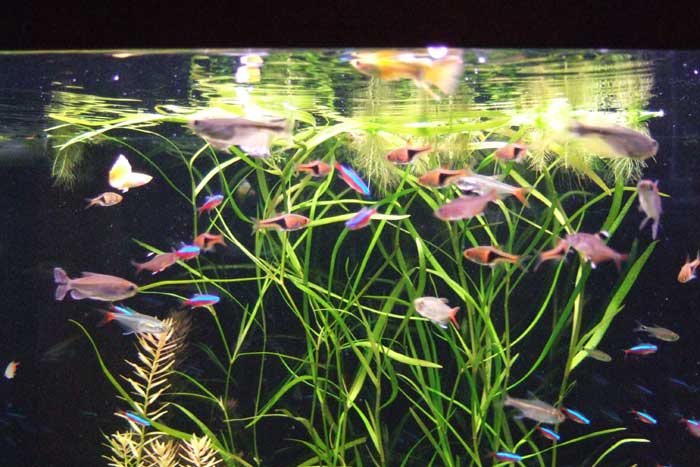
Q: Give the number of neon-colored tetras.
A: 13